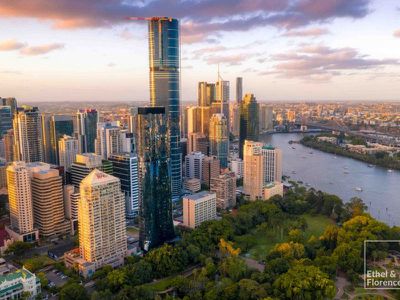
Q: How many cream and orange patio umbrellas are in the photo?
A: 0